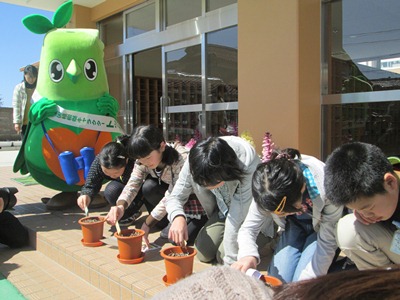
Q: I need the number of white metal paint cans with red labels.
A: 0